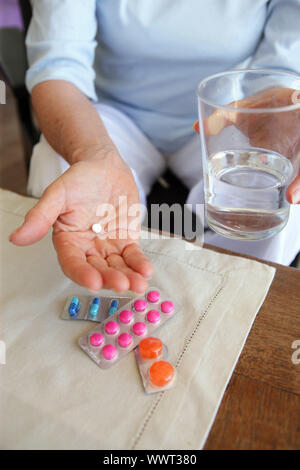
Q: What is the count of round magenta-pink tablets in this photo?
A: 10